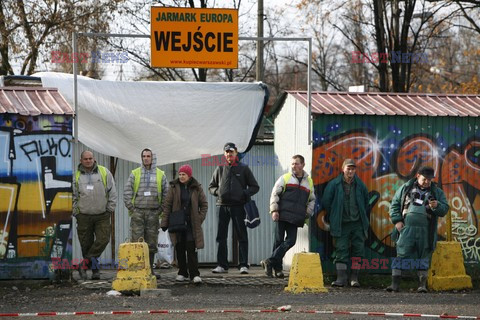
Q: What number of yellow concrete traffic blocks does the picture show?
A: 3